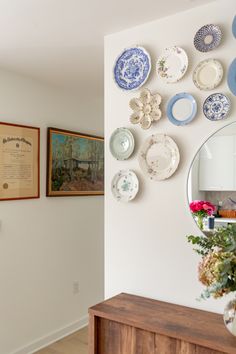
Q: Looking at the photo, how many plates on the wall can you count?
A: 12